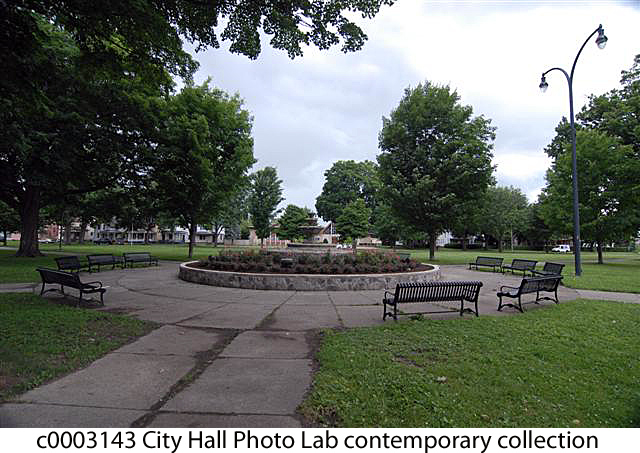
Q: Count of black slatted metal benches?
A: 9